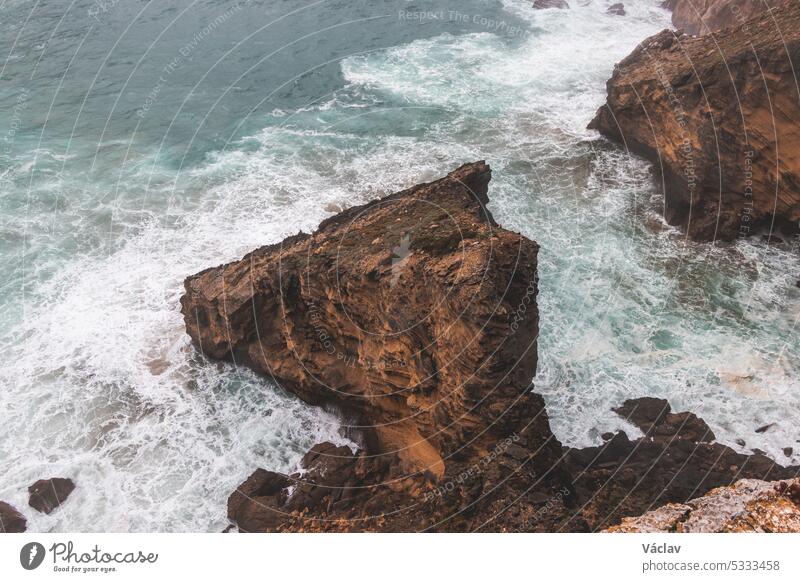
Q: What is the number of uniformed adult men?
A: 0